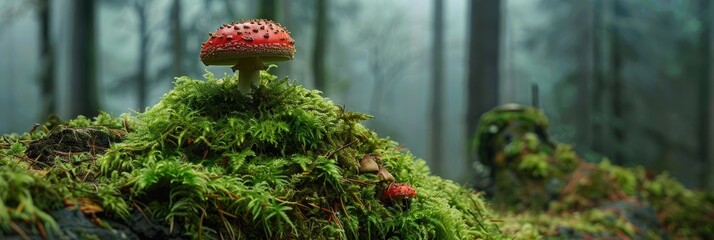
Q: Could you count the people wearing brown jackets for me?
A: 0